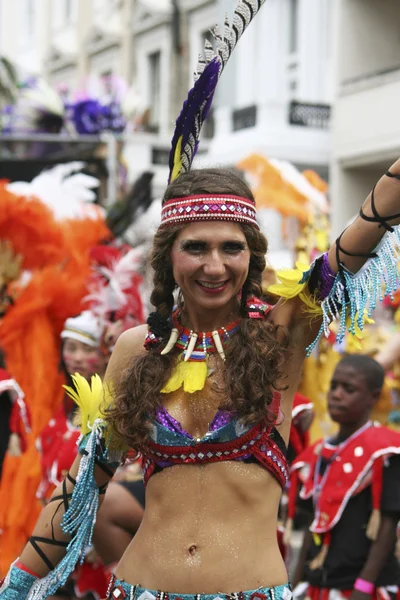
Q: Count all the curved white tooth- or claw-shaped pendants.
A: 3